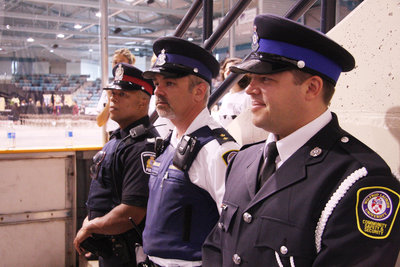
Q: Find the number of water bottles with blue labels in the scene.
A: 2